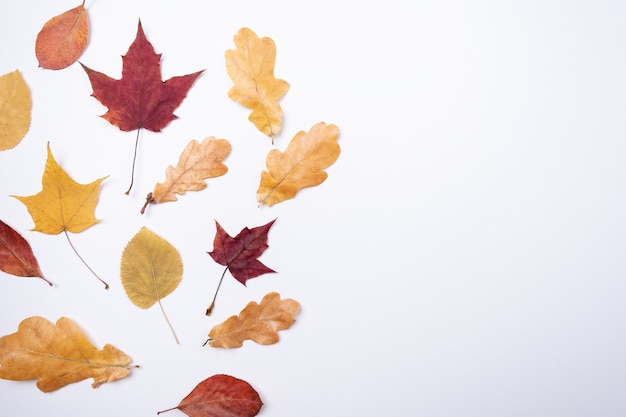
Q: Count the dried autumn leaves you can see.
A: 13